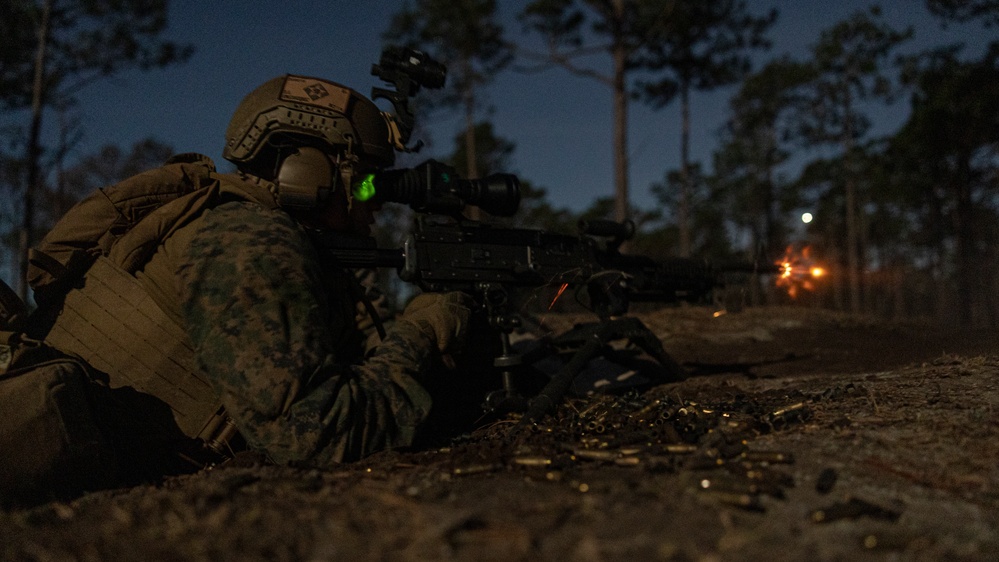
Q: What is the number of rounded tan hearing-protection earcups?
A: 1